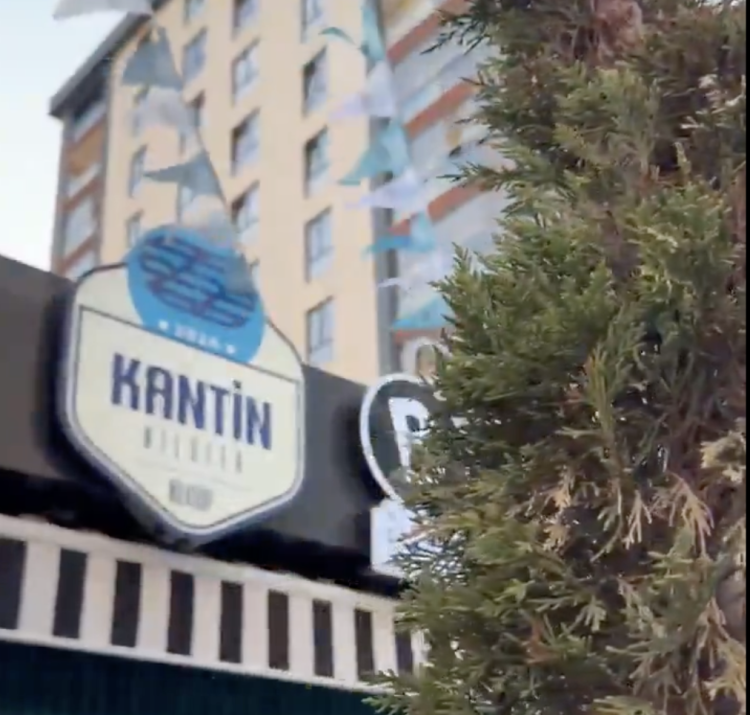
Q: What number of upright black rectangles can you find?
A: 9